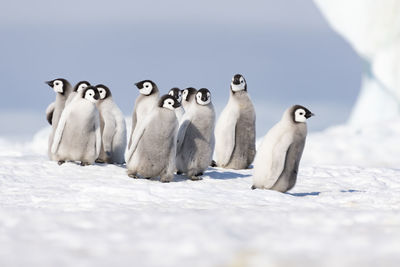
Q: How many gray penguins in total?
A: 11